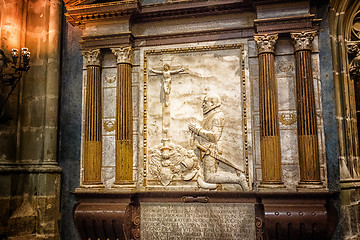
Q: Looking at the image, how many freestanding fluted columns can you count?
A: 4